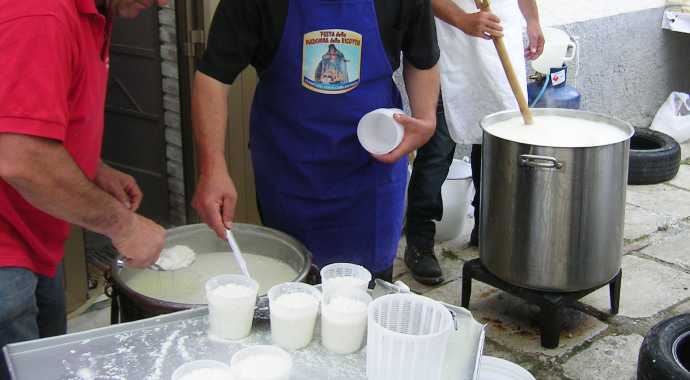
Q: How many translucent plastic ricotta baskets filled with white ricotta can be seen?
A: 6